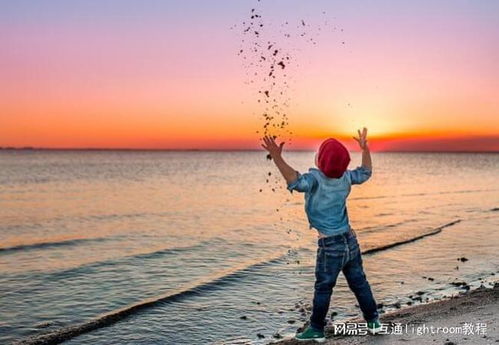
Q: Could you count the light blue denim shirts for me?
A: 1